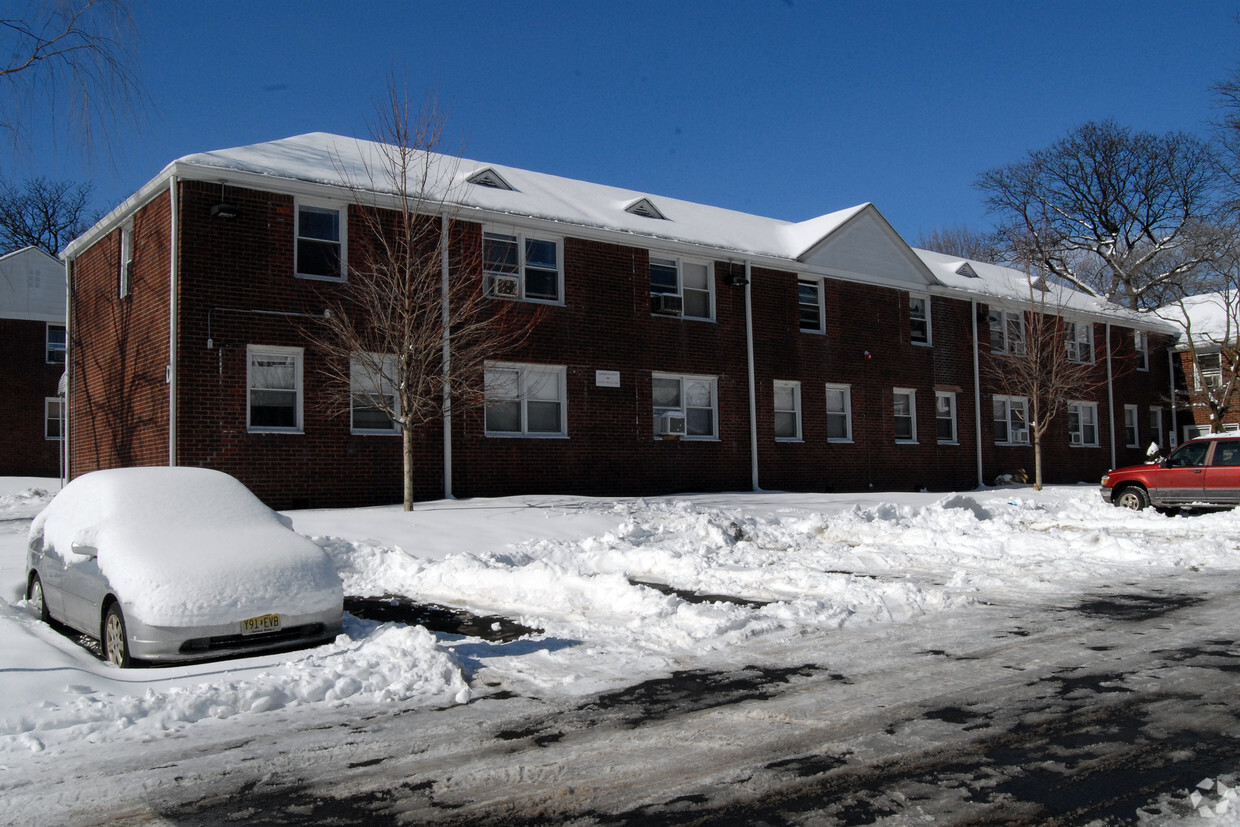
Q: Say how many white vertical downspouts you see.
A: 7